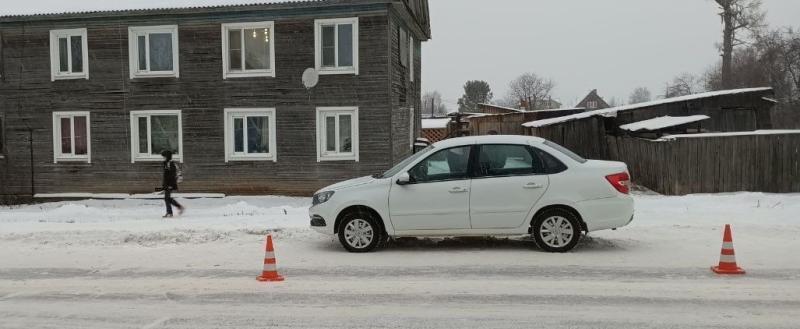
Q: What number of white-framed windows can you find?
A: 8